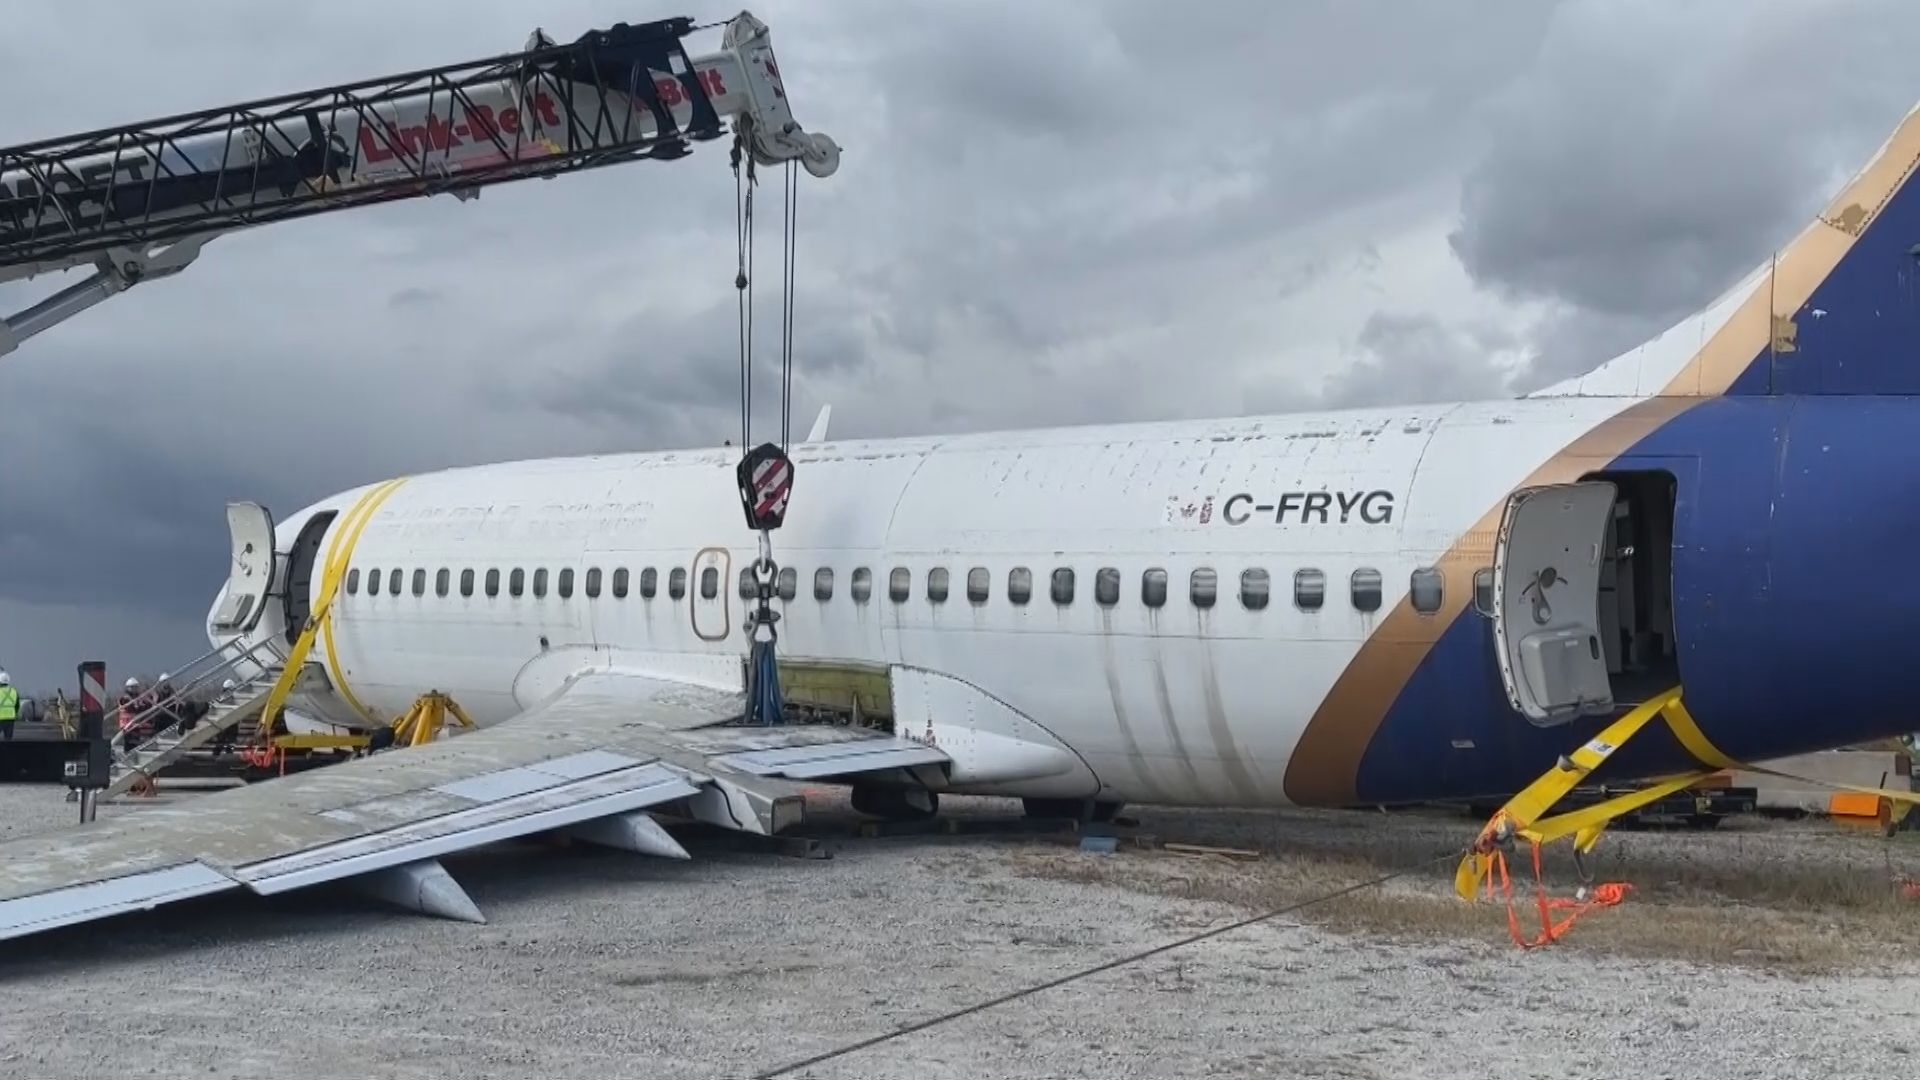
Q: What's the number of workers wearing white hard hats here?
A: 4